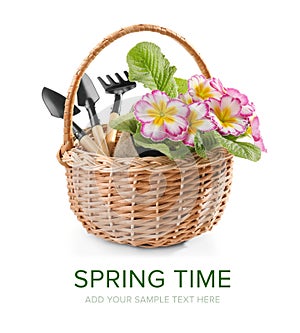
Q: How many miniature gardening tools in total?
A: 3